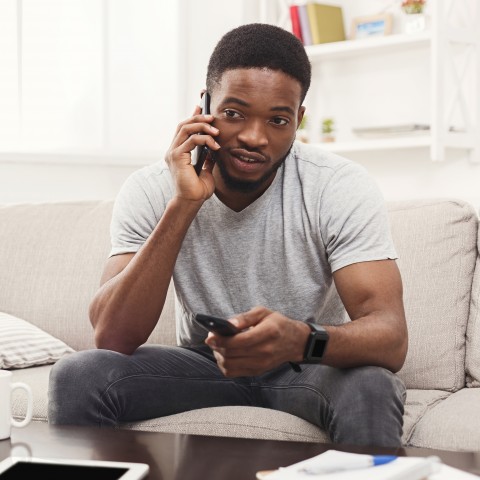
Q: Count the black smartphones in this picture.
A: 1